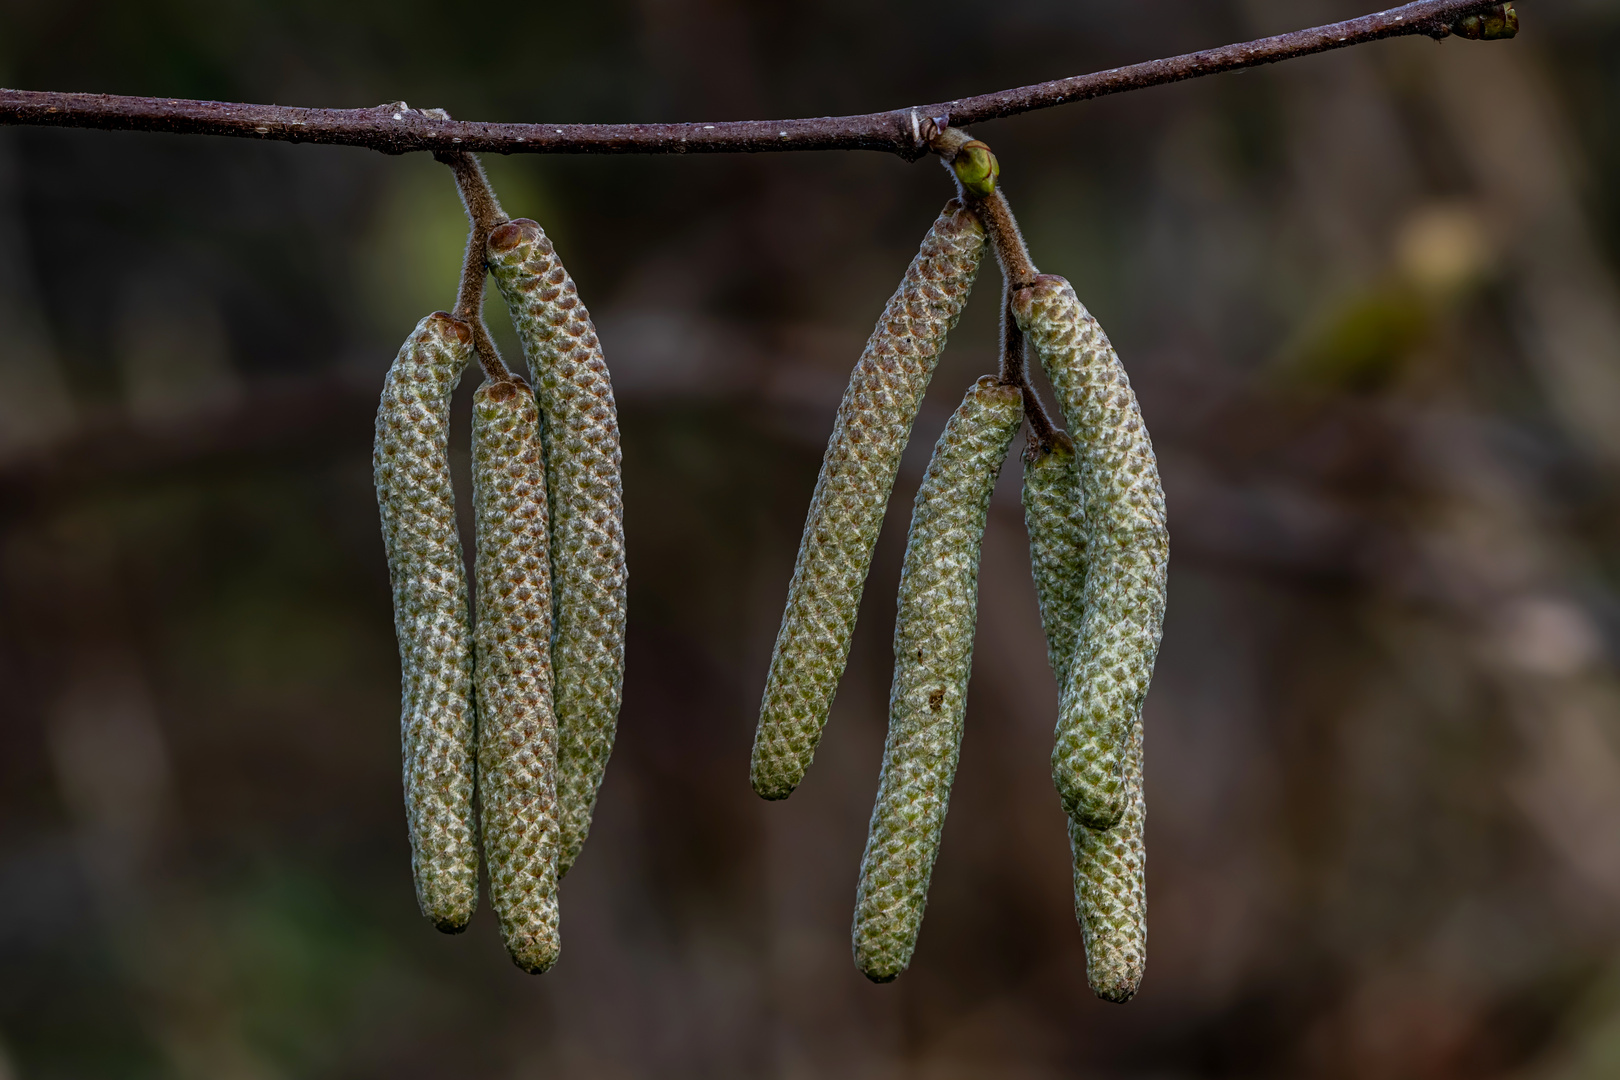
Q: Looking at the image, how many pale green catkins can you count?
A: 7